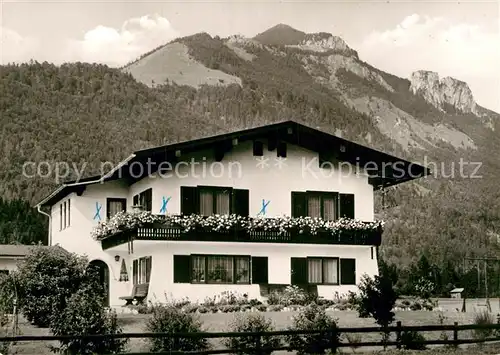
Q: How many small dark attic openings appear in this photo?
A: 2